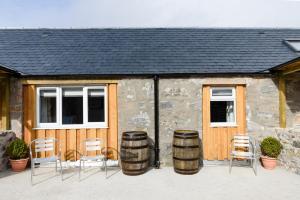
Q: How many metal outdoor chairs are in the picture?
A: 3